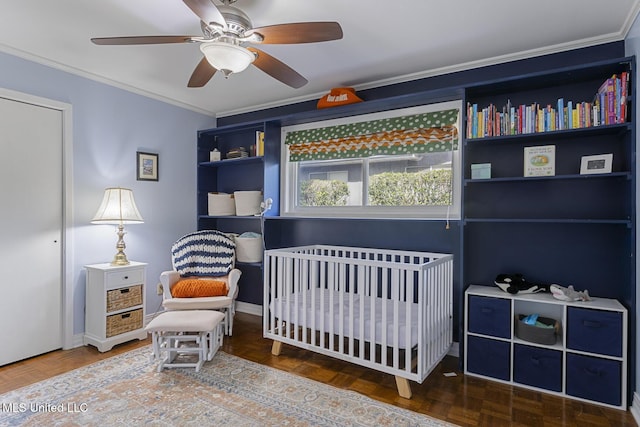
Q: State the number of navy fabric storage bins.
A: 5